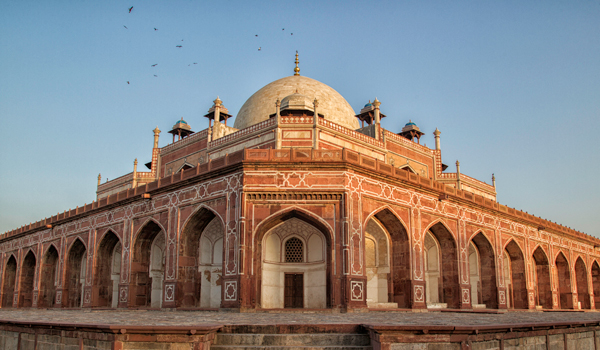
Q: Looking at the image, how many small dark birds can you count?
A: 14